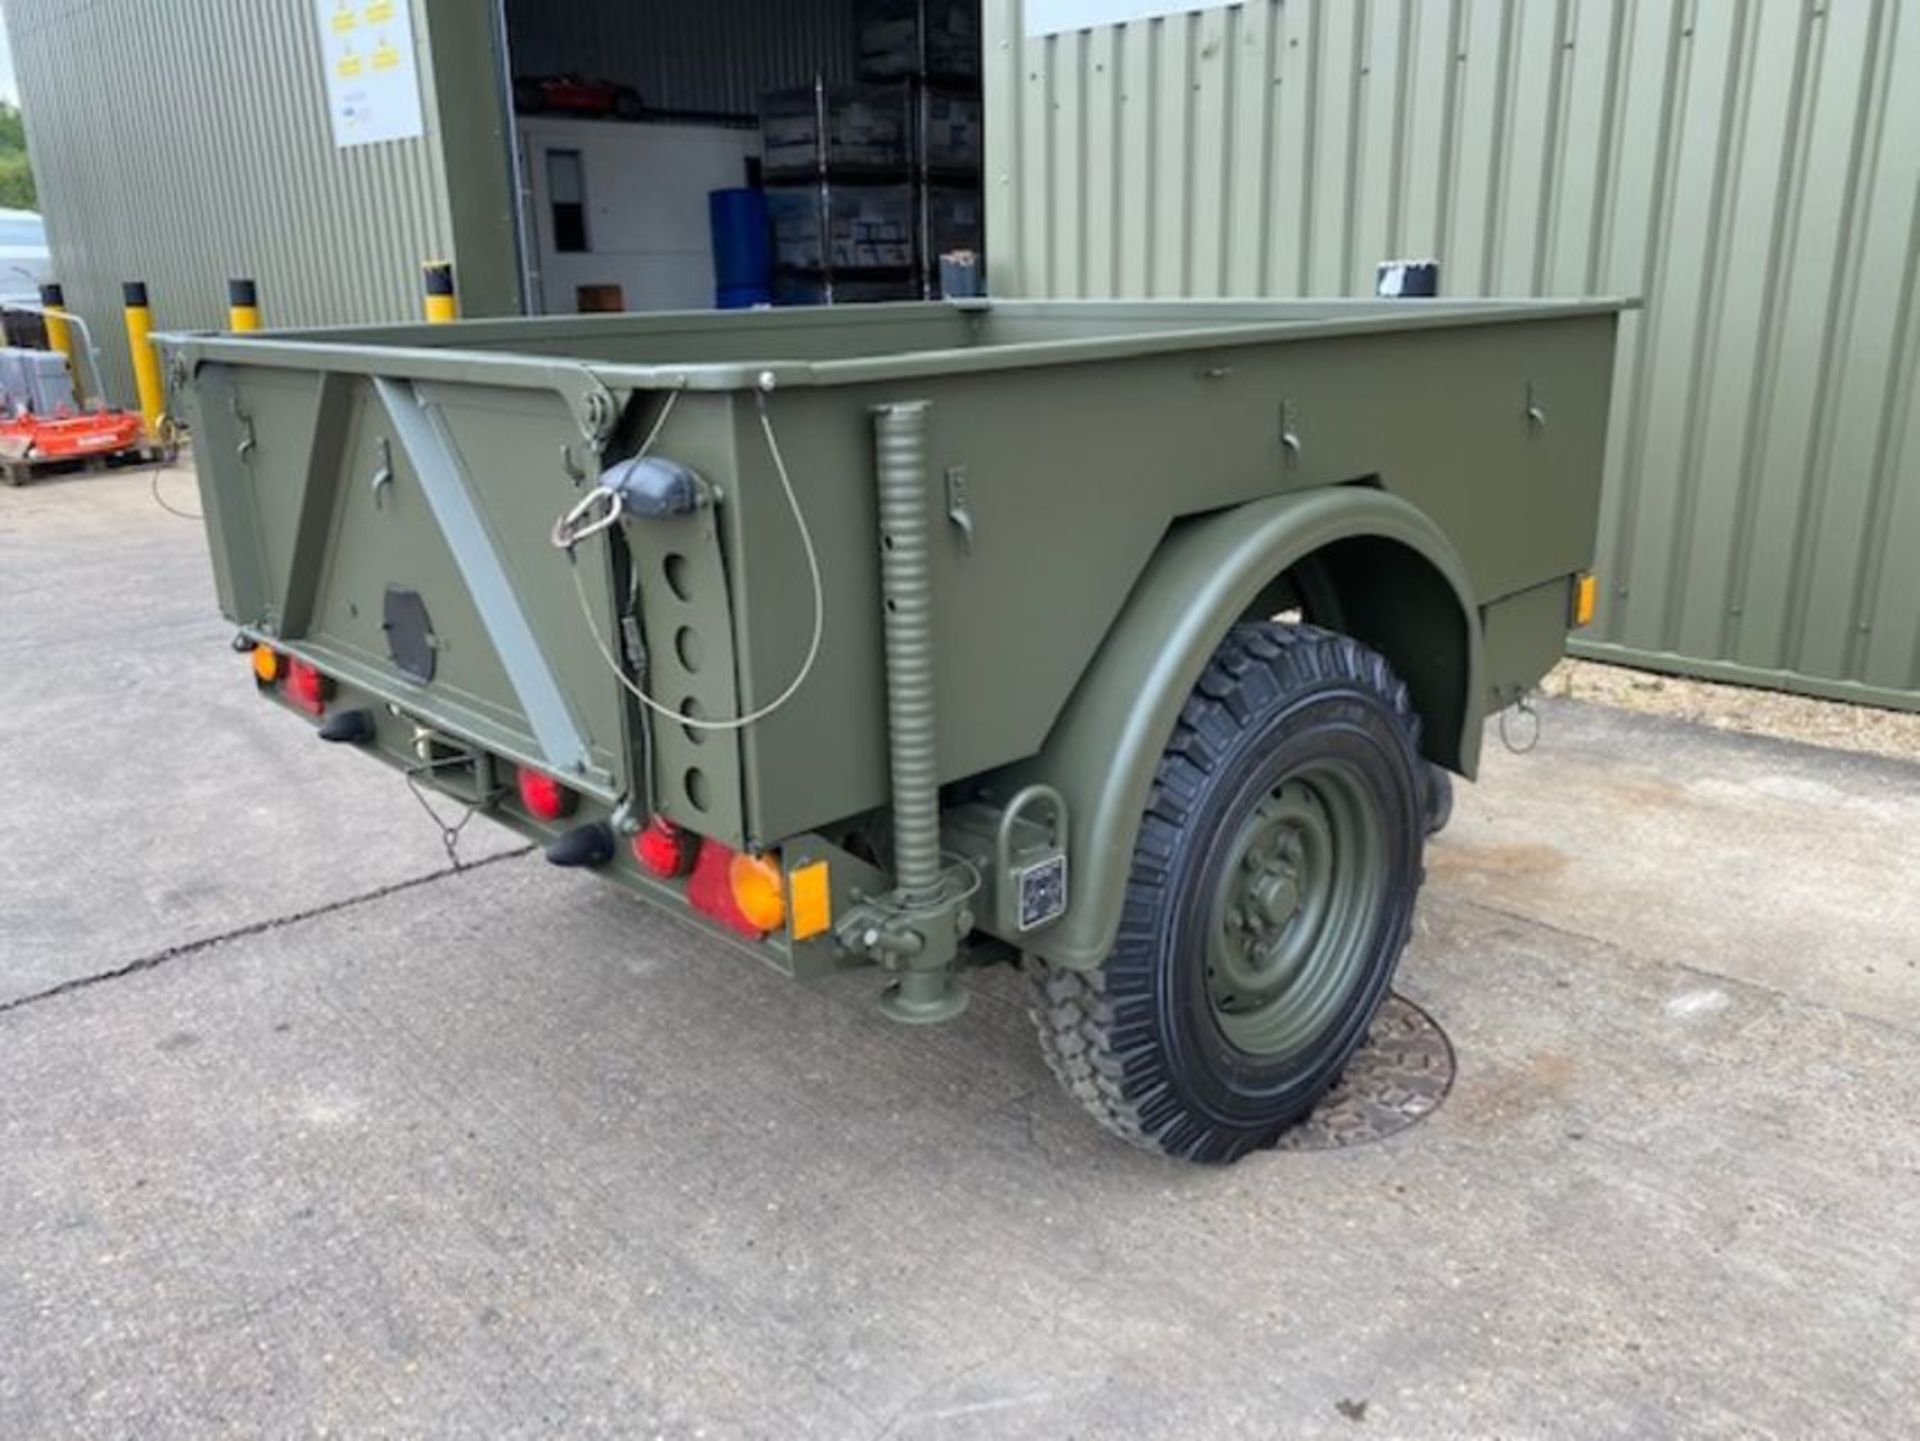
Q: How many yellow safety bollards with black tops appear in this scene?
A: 4